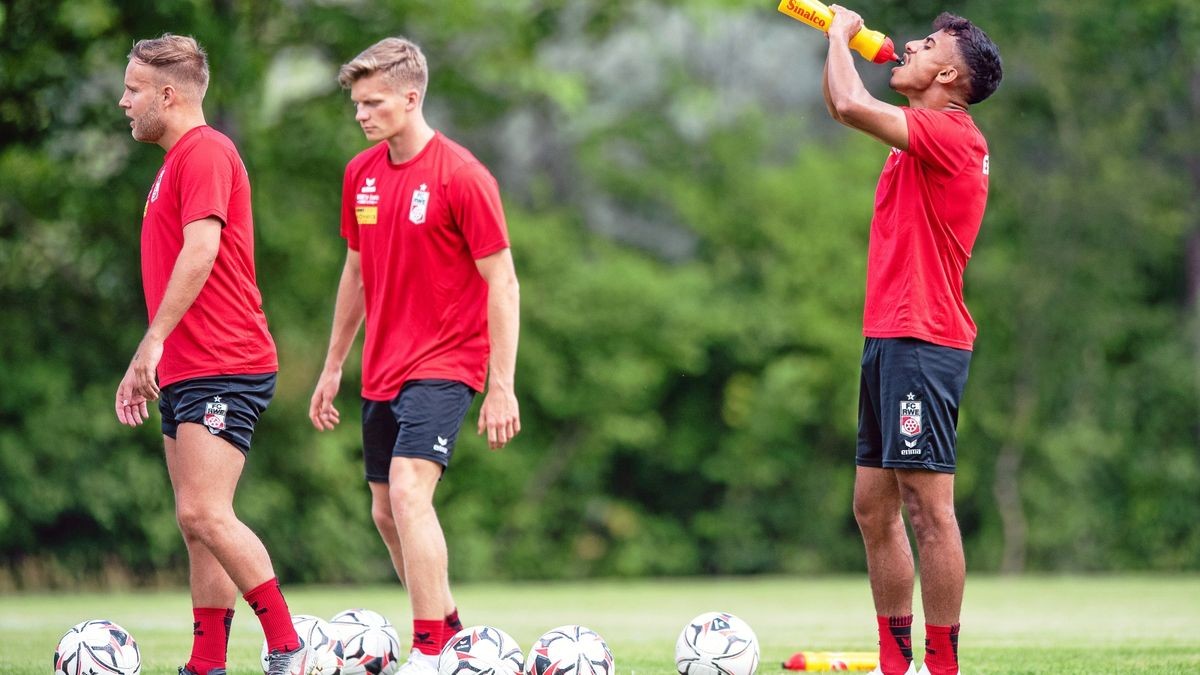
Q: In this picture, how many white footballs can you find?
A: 6